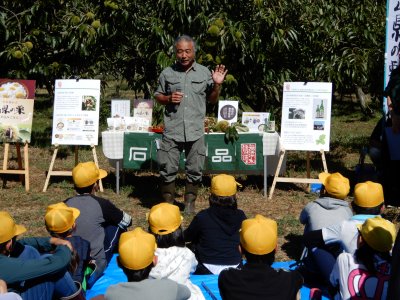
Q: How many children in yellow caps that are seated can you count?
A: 10